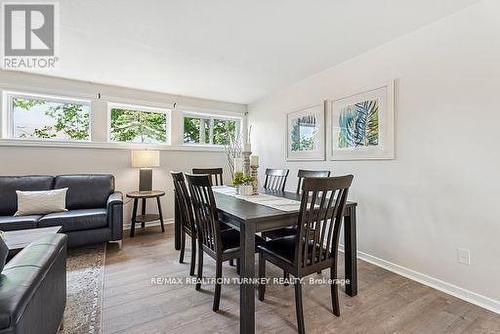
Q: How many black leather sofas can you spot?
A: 2